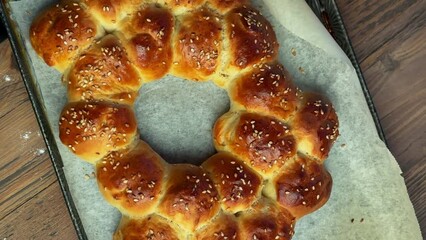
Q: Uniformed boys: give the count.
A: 0